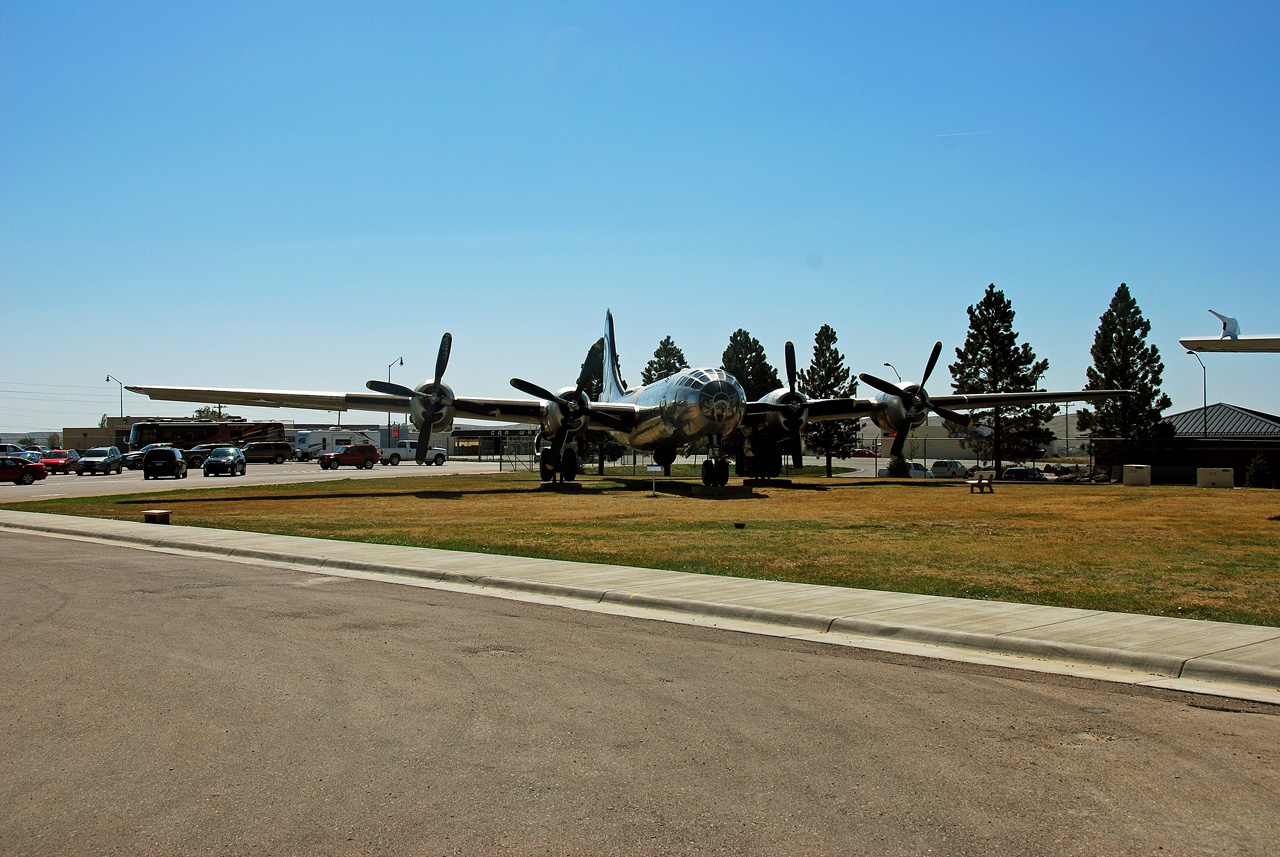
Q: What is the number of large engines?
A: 4